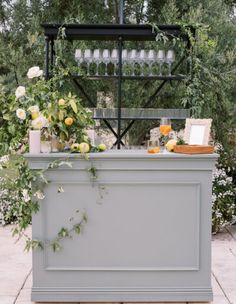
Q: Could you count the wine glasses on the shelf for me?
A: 11